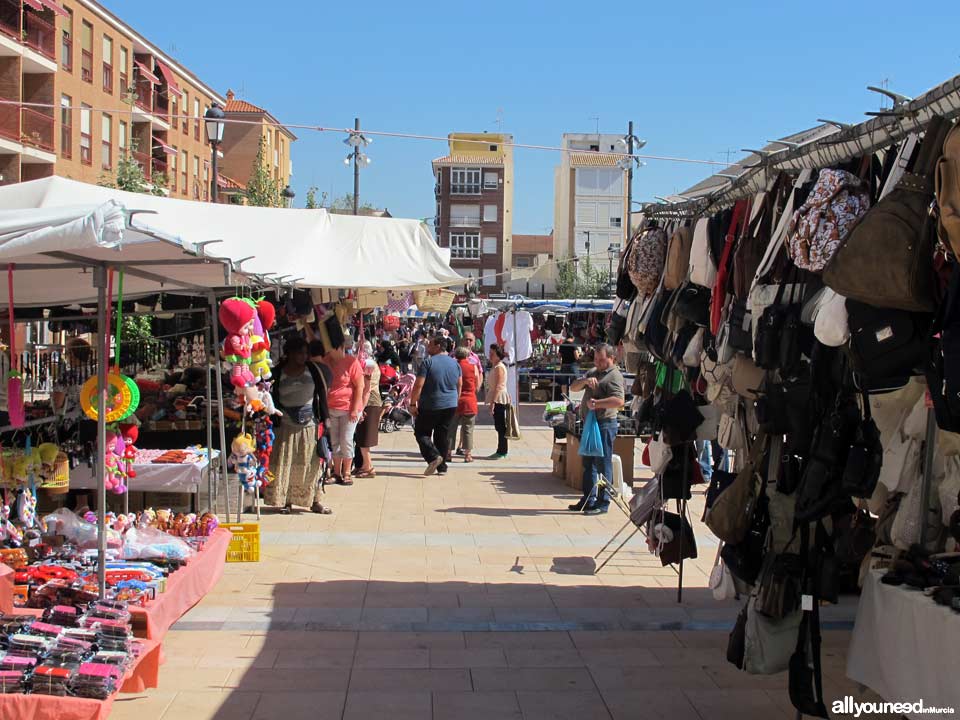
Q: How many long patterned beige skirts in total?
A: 1